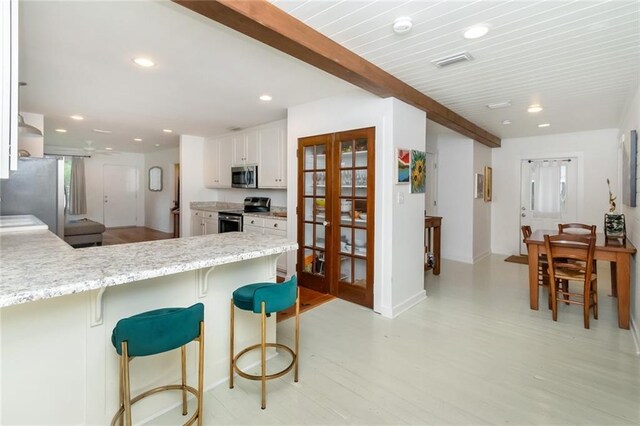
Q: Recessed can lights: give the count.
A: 10